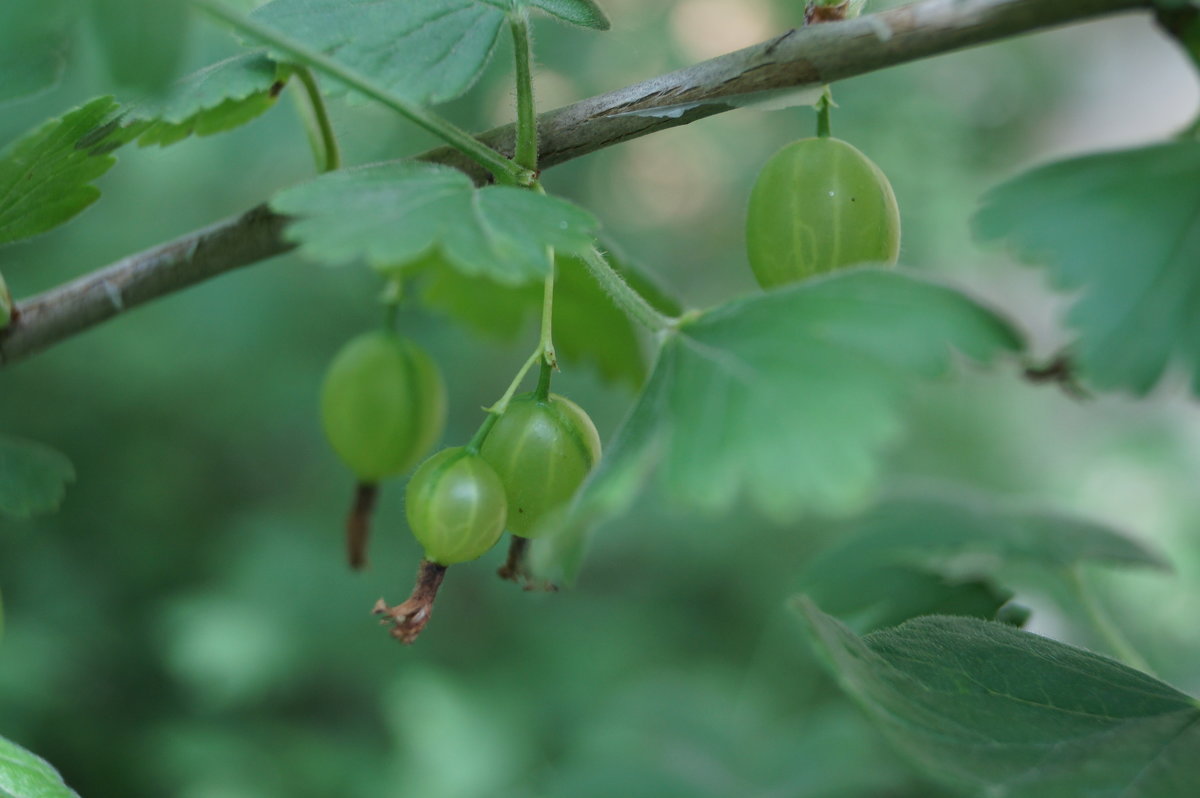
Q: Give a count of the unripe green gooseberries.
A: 4